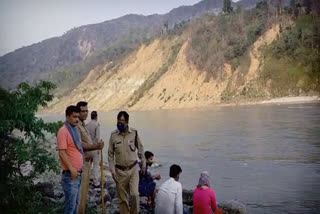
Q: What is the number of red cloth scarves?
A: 0